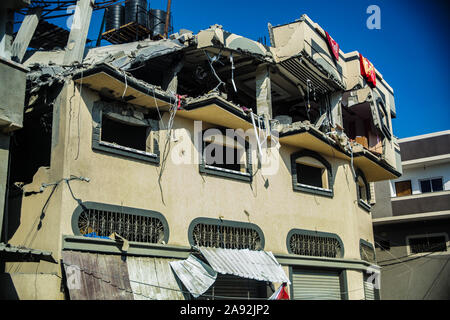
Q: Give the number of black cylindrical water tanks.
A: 3